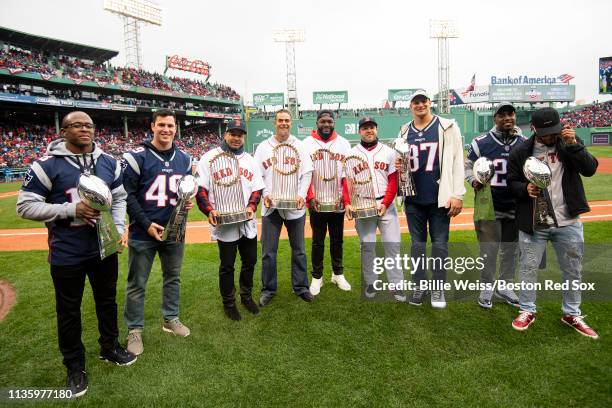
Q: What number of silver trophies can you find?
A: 5